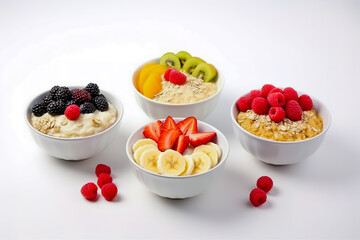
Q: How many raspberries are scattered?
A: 6